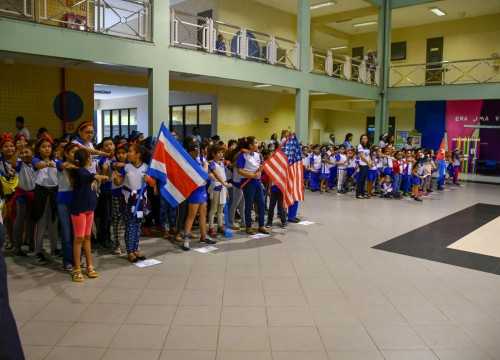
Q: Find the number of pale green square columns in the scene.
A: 3